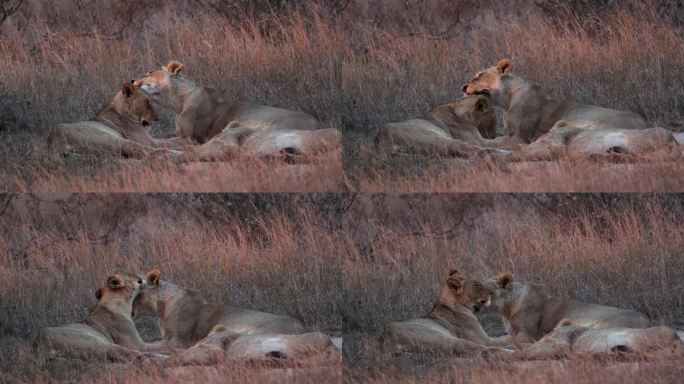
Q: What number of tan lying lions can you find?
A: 12